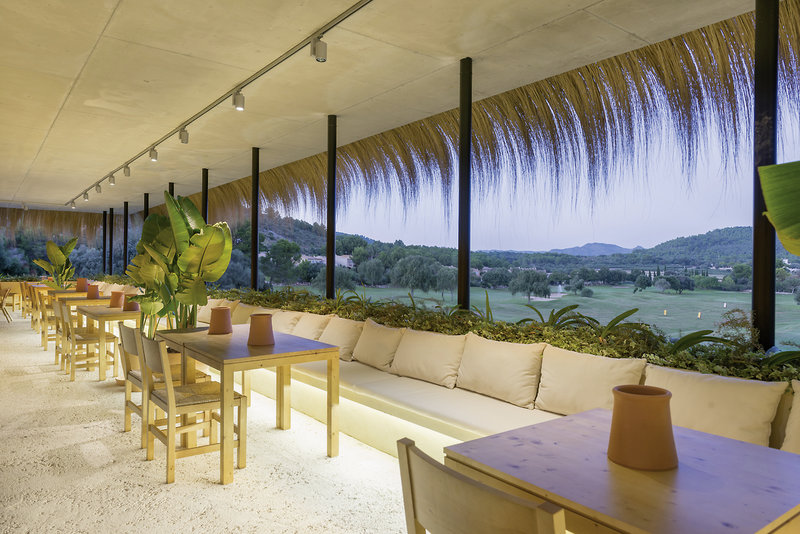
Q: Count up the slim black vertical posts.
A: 10